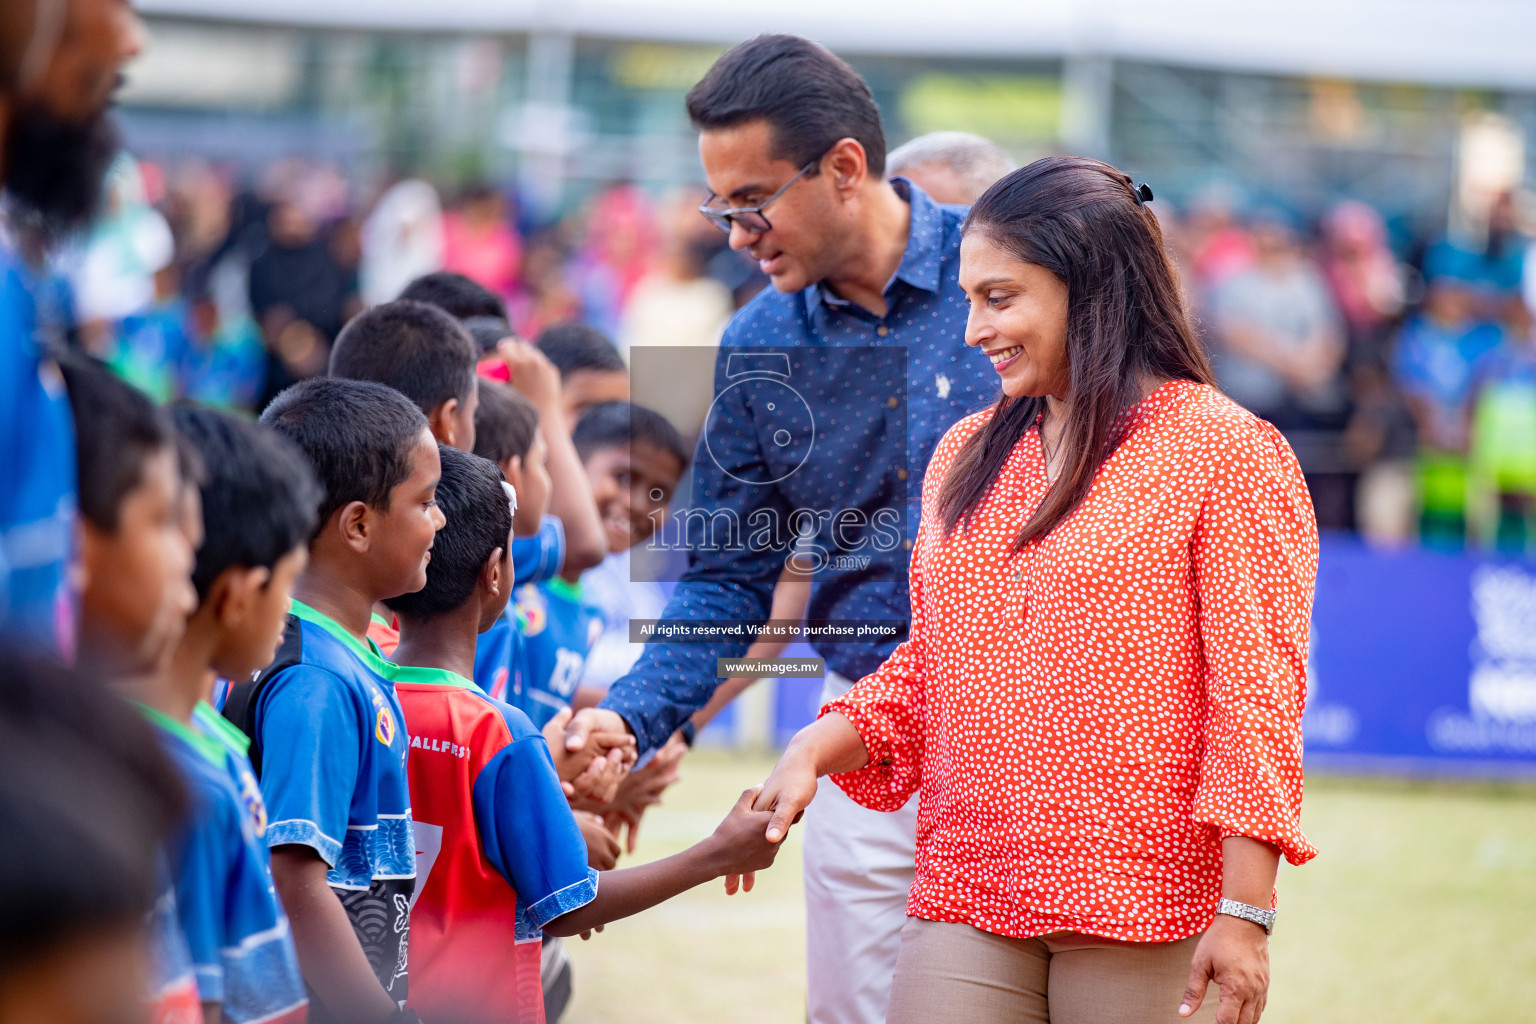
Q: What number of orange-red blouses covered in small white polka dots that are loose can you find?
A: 1